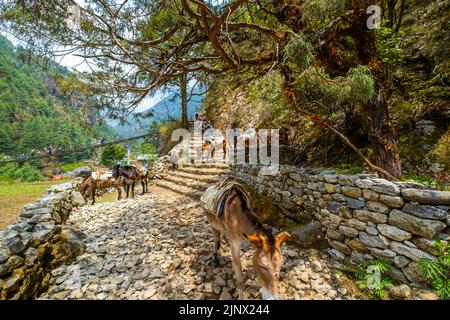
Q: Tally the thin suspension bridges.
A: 1